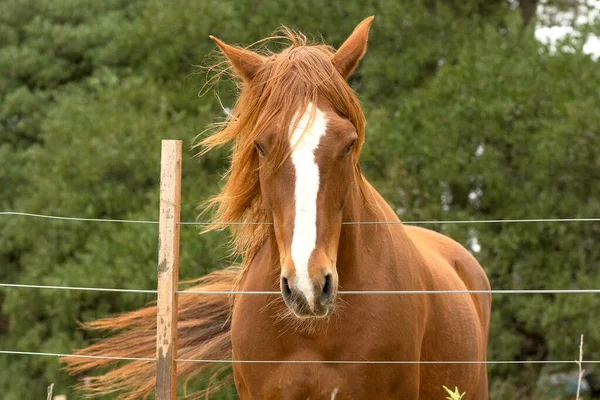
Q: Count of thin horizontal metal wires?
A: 3